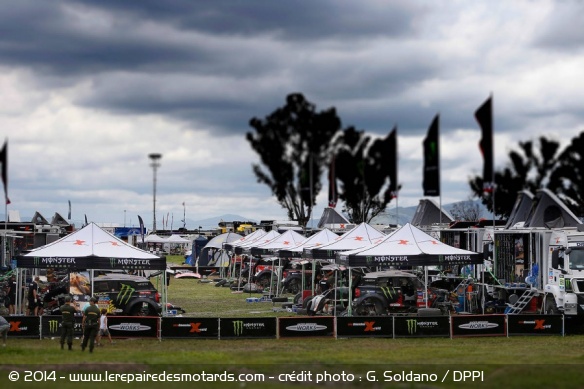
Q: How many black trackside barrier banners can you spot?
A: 10